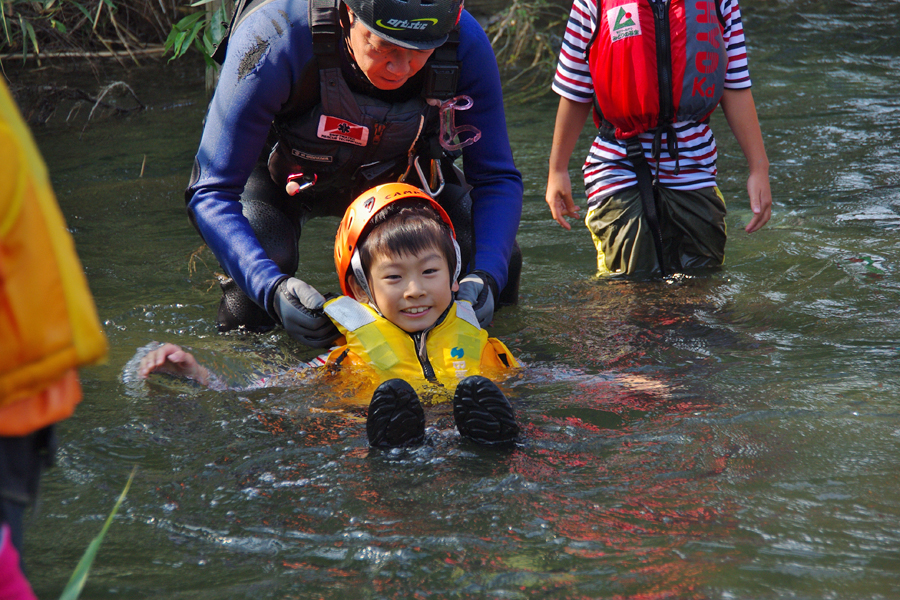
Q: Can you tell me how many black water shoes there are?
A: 2